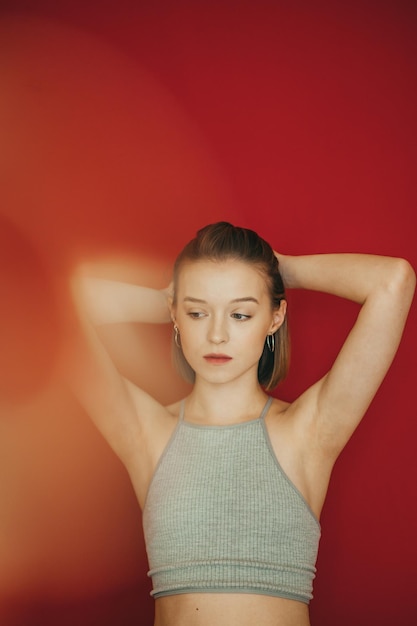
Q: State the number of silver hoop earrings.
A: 2